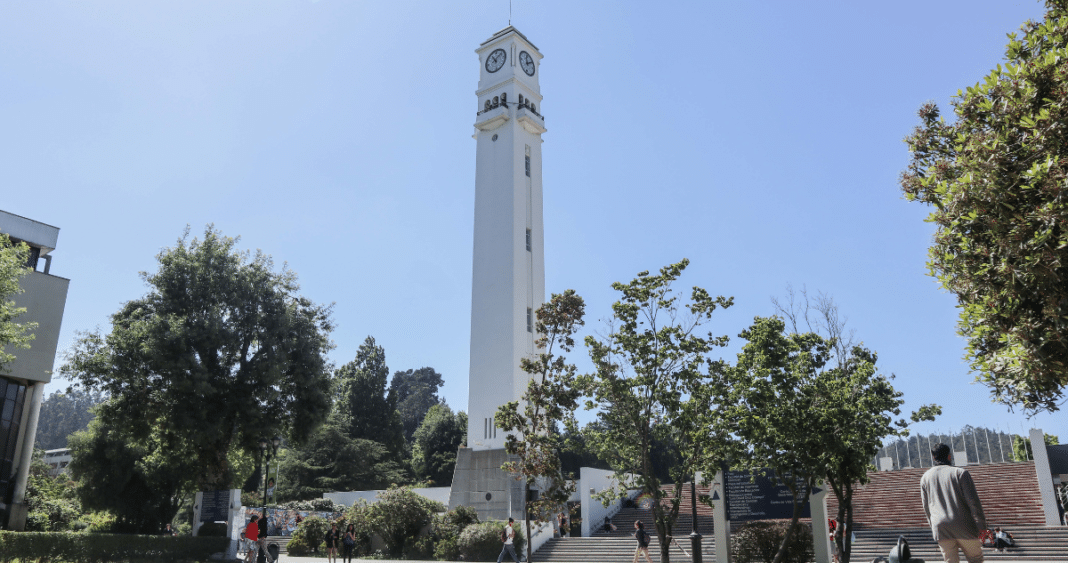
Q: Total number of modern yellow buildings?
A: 0